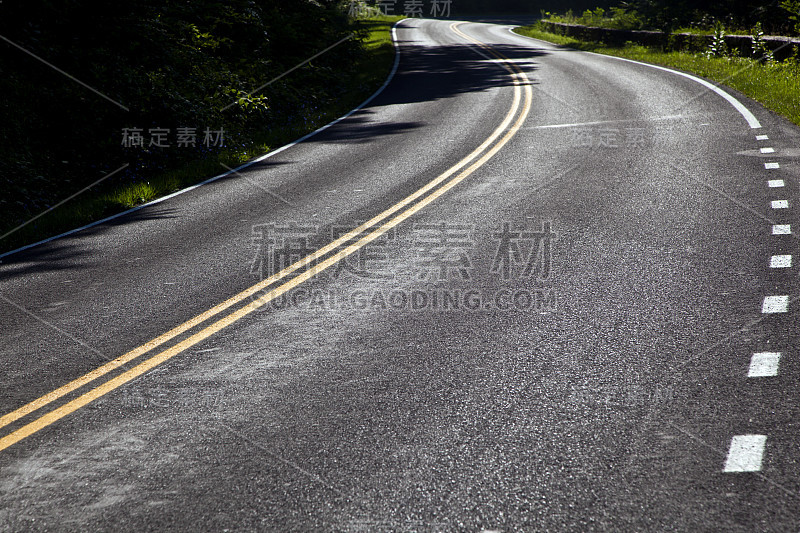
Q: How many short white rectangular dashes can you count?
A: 10